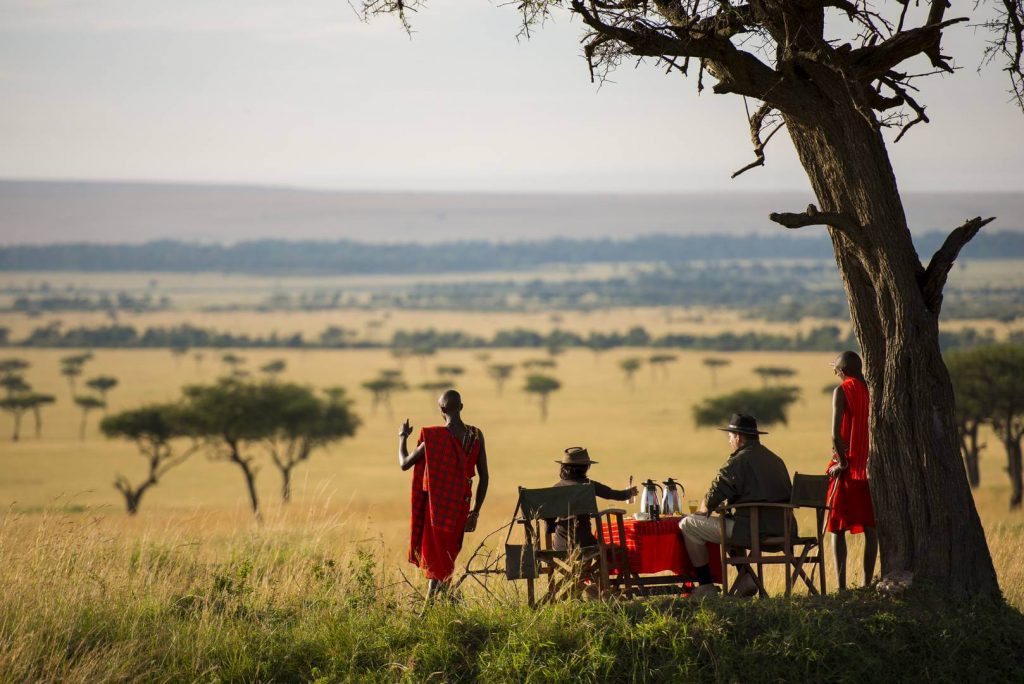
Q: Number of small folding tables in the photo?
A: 1